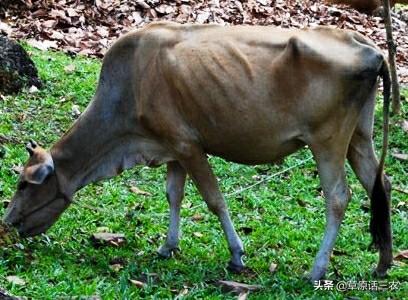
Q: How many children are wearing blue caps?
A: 0